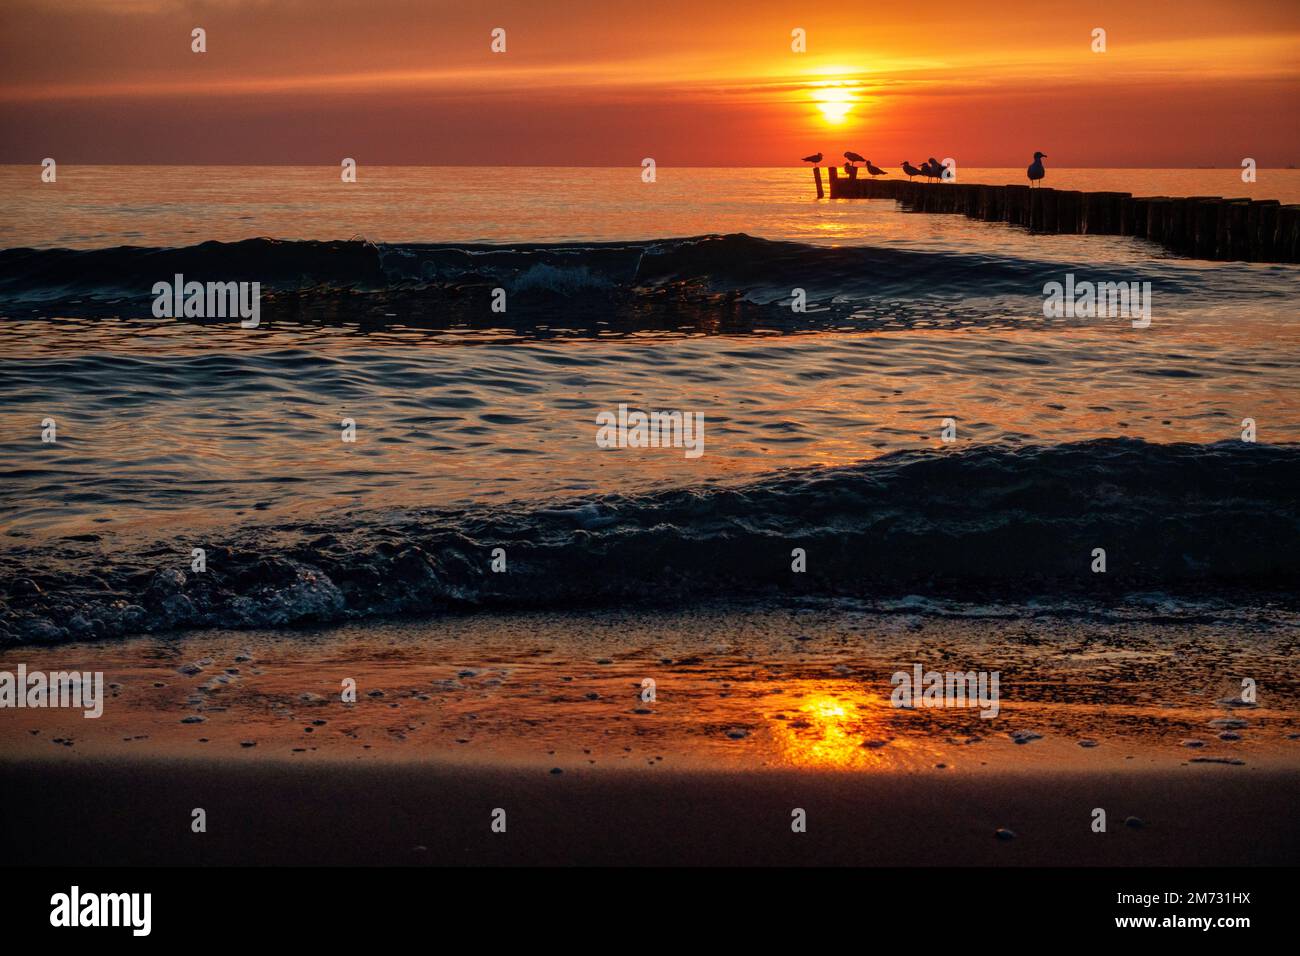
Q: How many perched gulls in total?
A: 8